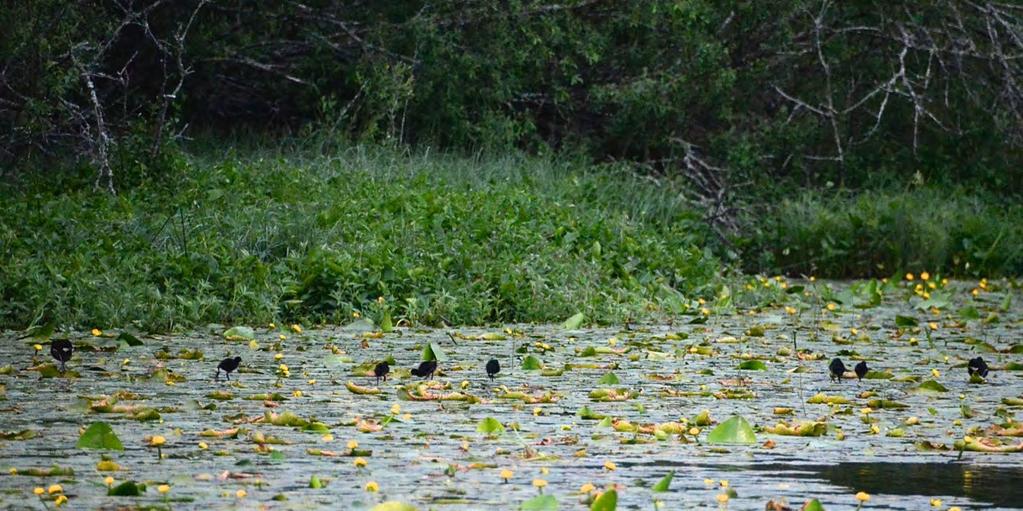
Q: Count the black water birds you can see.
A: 8